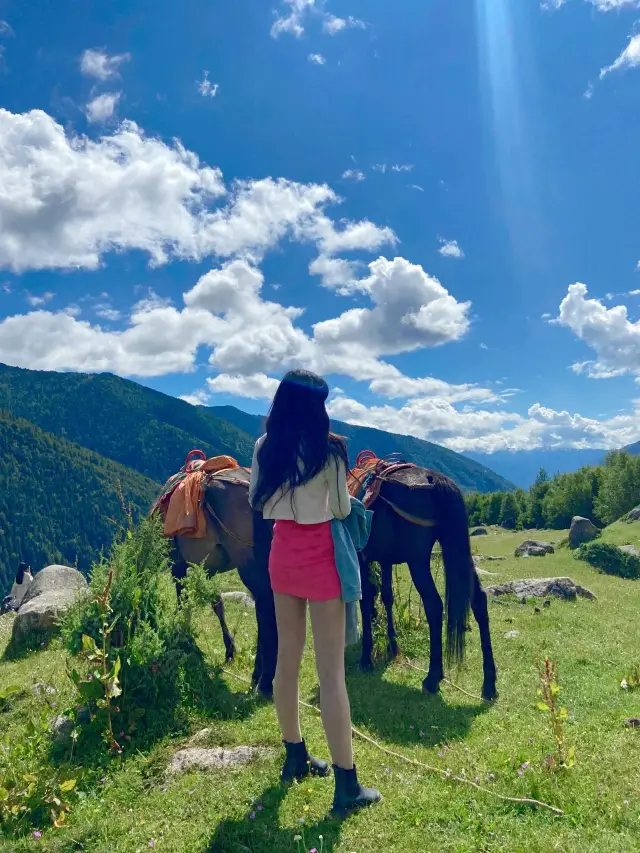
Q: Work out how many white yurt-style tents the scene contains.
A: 0